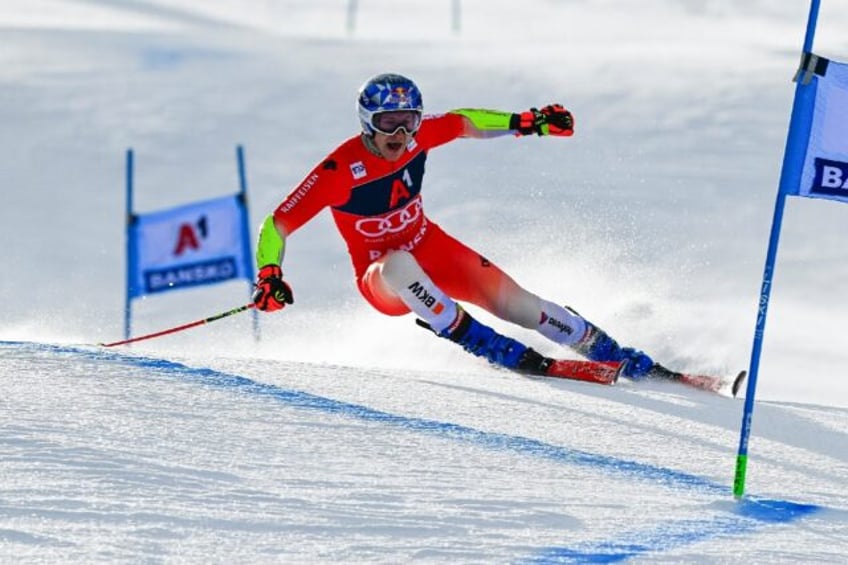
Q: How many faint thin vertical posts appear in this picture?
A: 2